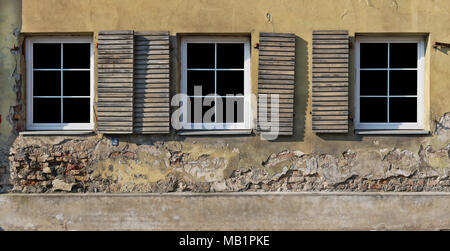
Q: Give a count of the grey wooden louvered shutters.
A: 4